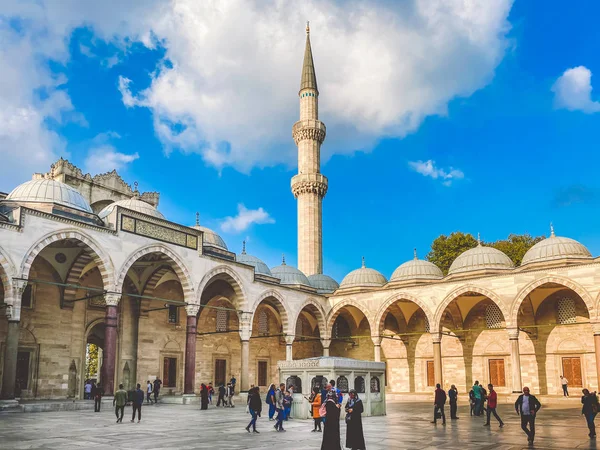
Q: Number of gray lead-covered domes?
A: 10